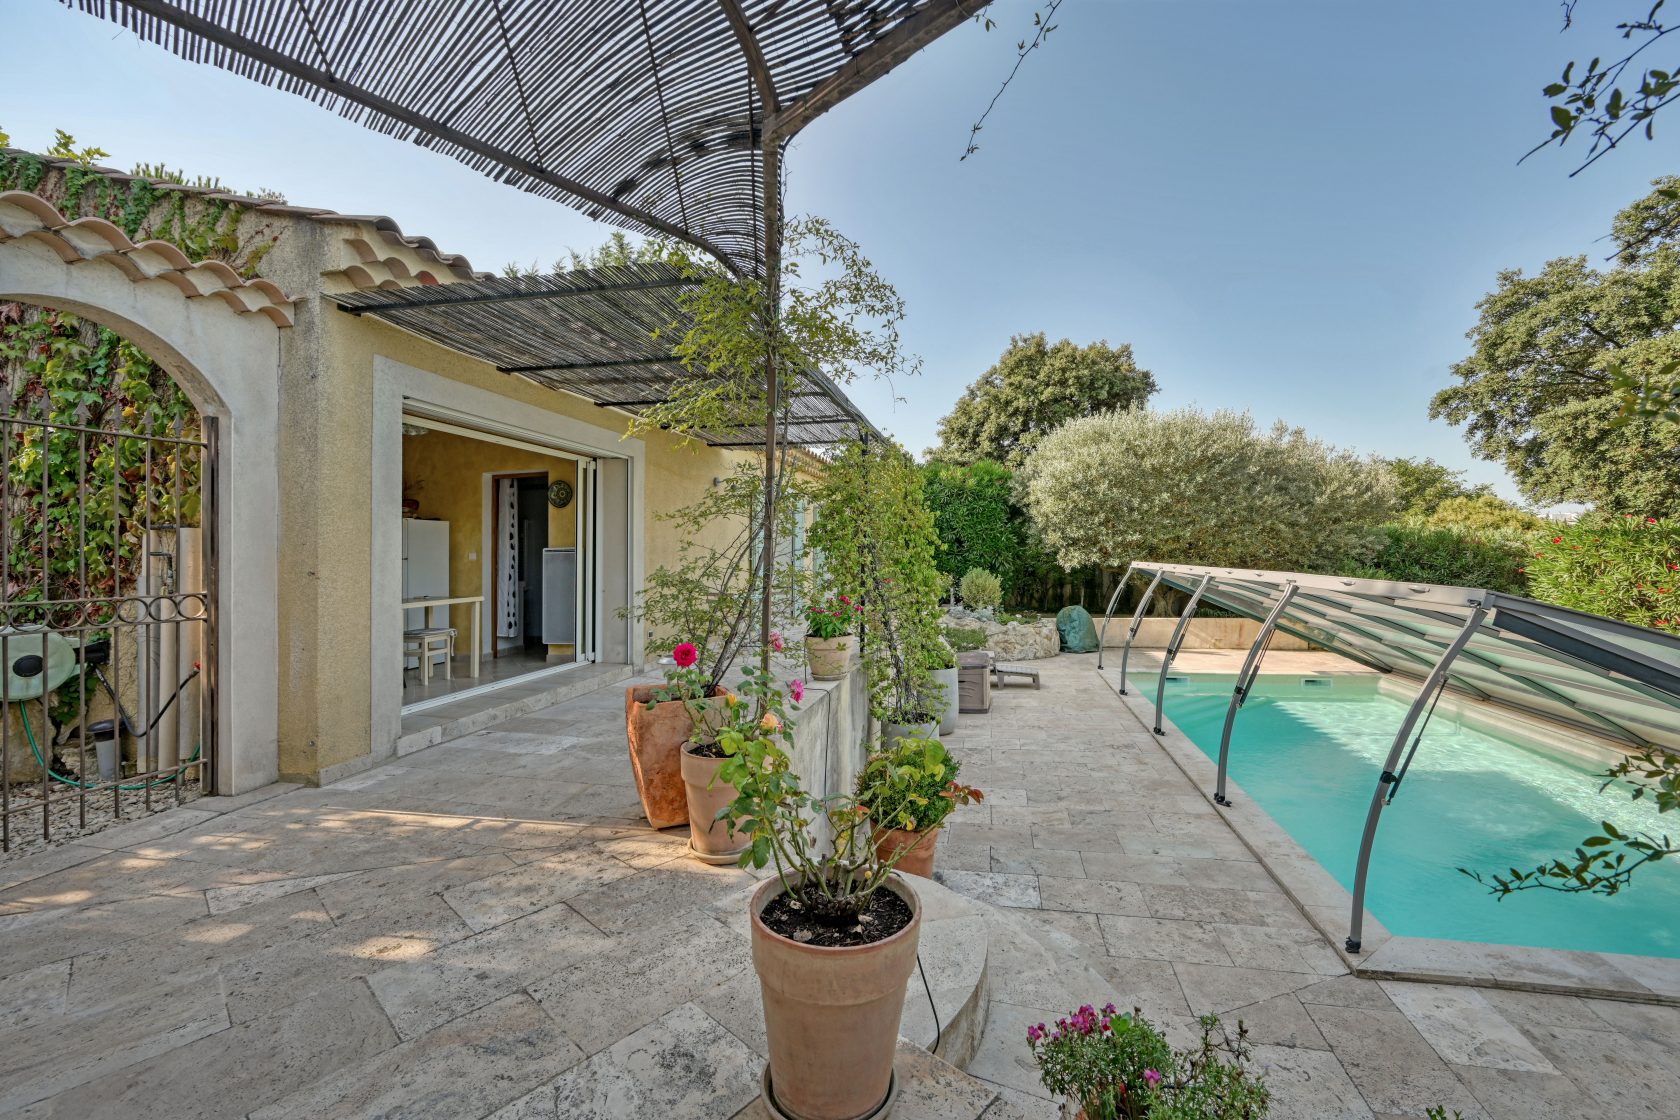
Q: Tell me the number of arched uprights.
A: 5